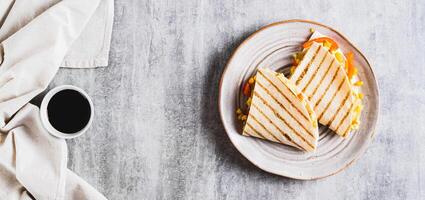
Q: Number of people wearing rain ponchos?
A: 0